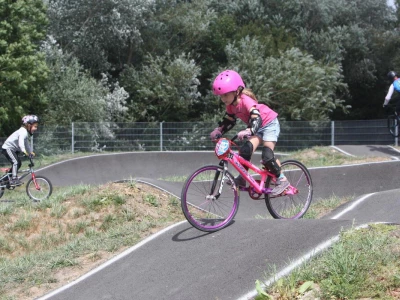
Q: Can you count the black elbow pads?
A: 2